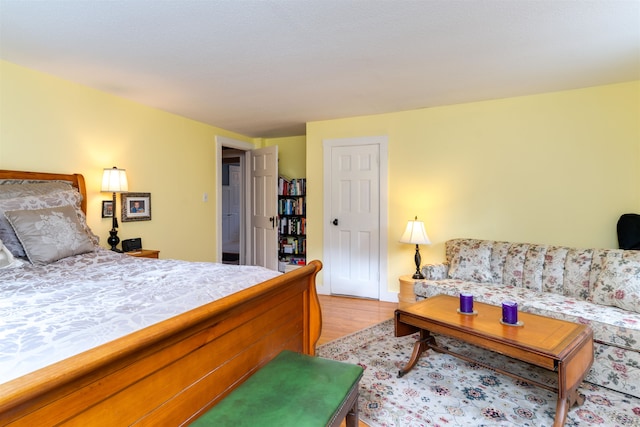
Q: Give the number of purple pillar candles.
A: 2